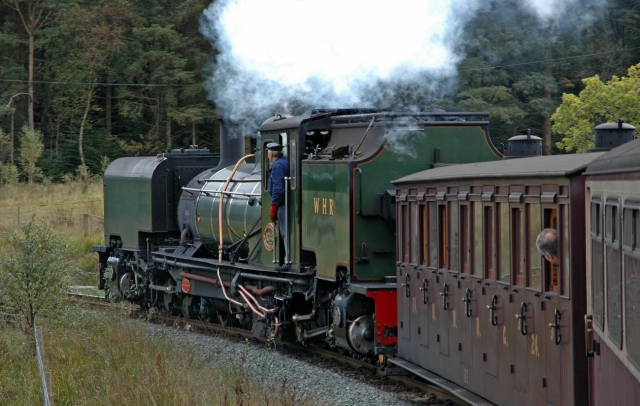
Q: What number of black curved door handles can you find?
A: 7